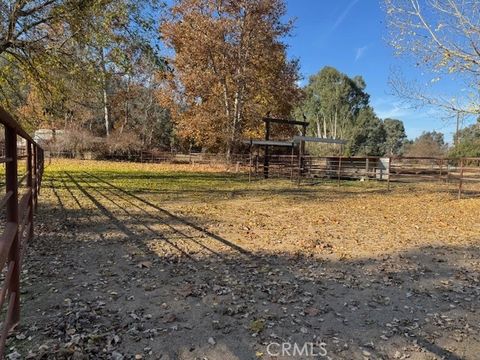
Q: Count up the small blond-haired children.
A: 0